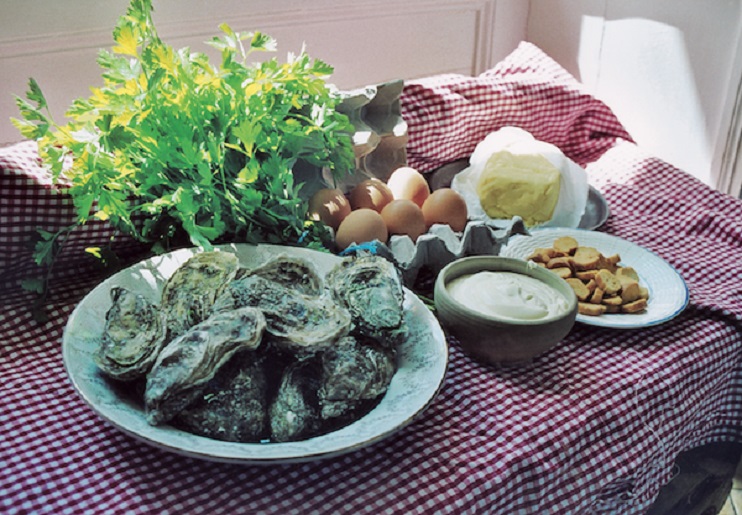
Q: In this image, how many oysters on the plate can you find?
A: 9